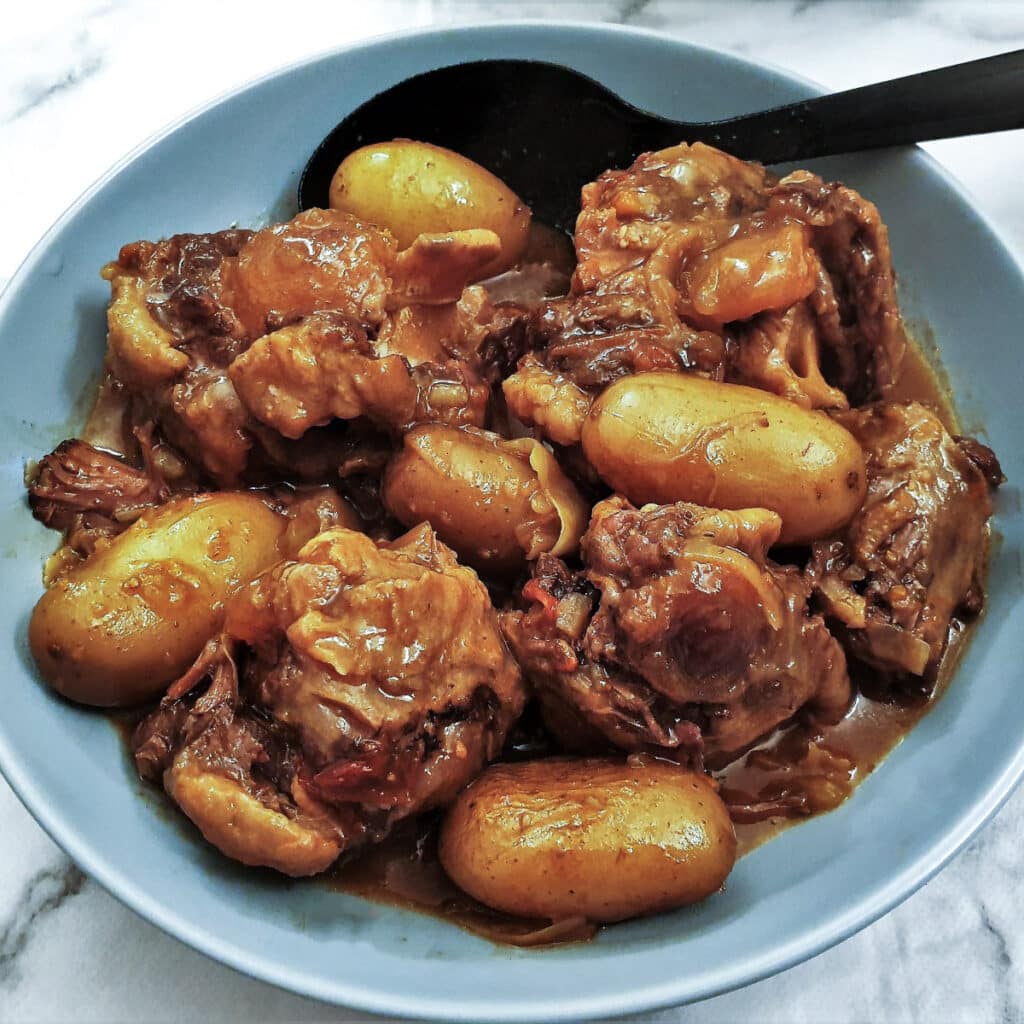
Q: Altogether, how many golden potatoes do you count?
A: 5